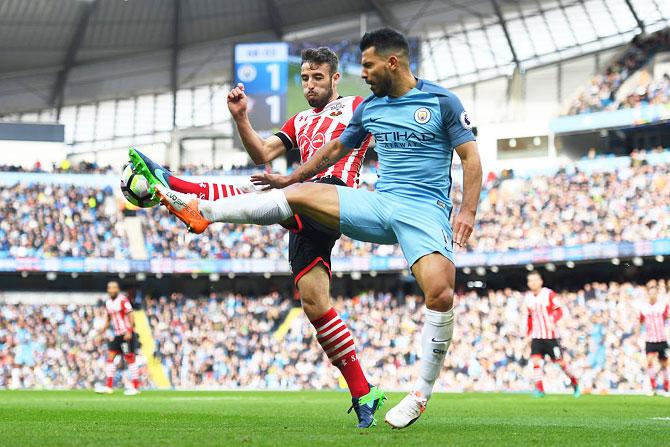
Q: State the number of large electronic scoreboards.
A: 1